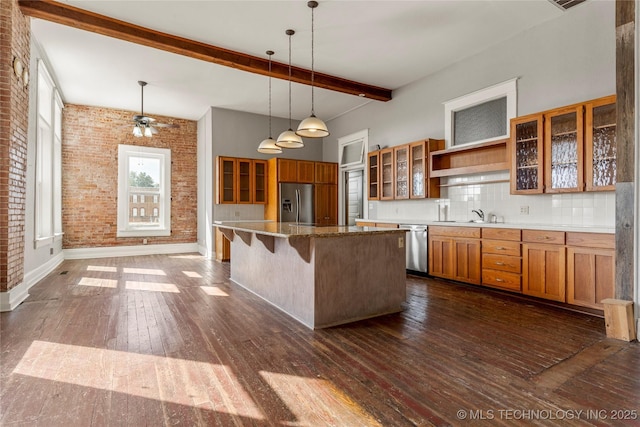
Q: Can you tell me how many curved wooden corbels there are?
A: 4